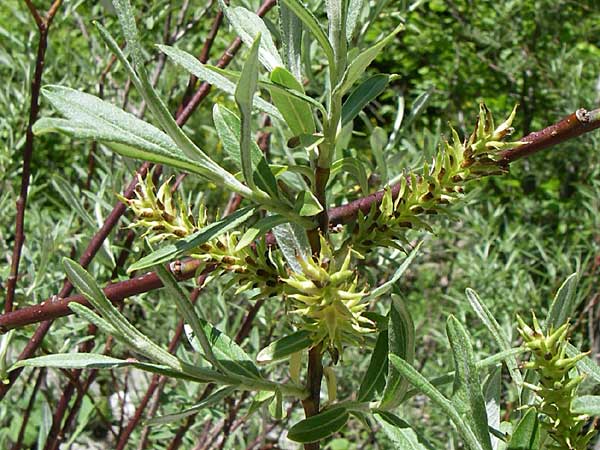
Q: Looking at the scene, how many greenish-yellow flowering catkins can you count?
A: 4